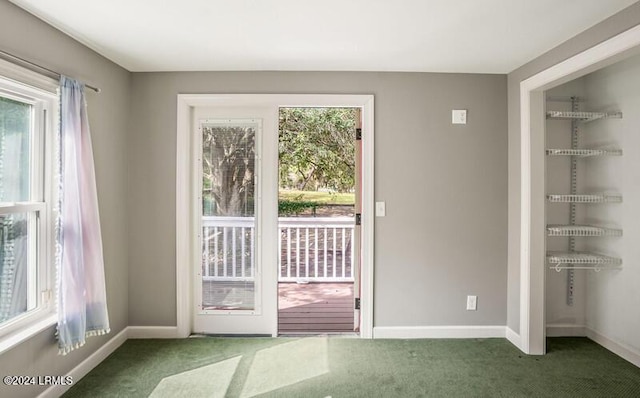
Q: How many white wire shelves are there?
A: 5